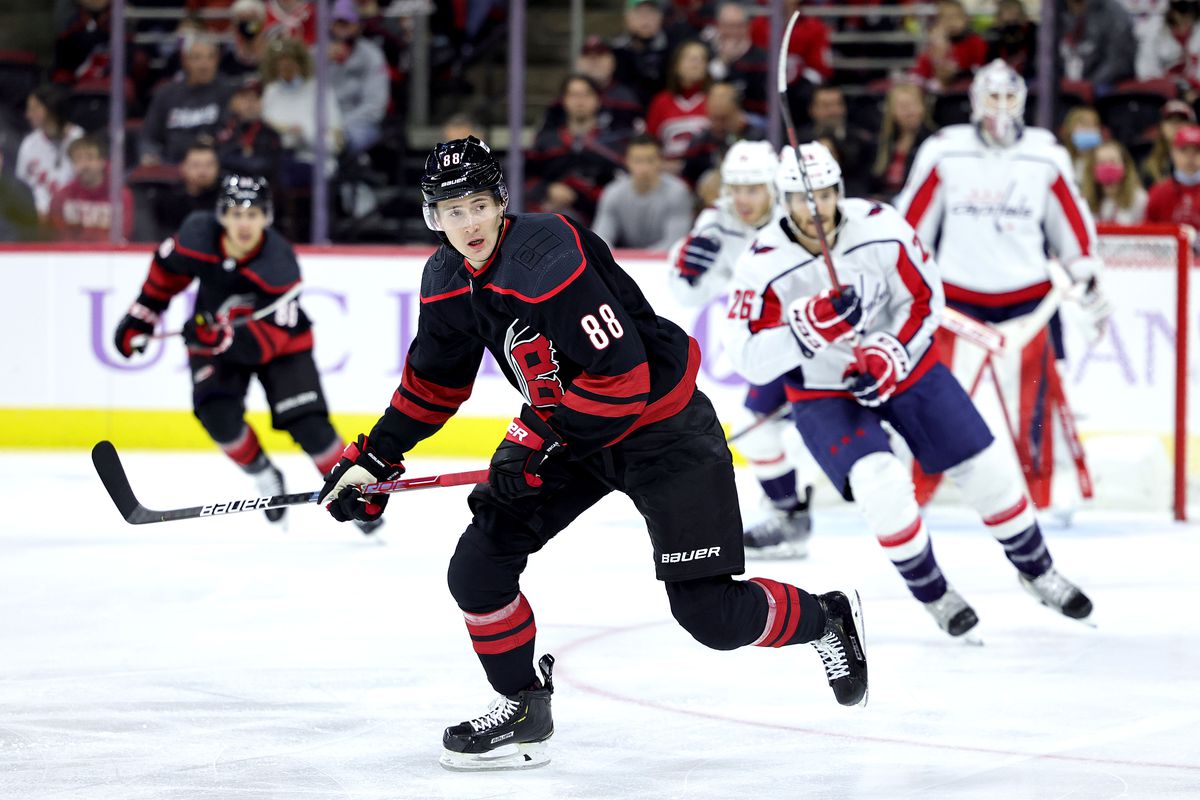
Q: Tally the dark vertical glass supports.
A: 5